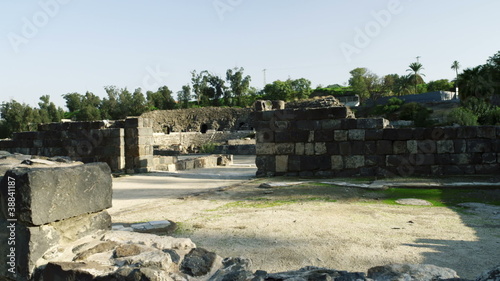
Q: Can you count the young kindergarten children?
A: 0